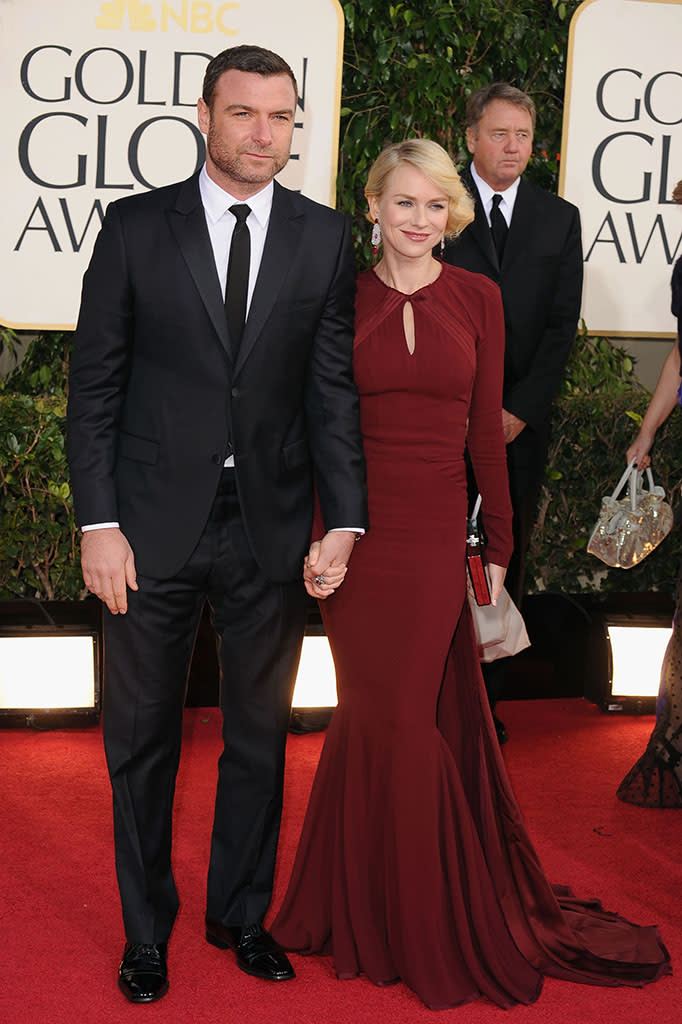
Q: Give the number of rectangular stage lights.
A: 3